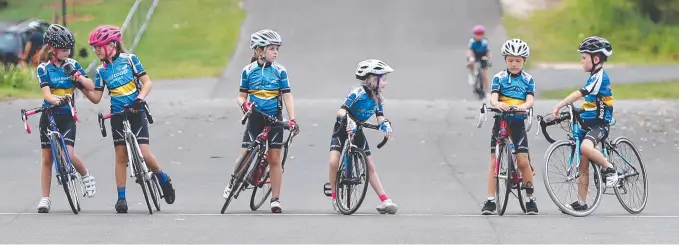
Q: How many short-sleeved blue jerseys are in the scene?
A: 7